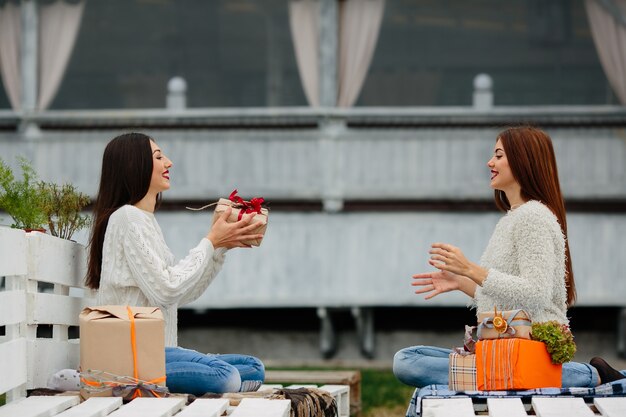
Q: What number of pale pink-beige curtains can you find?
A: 5